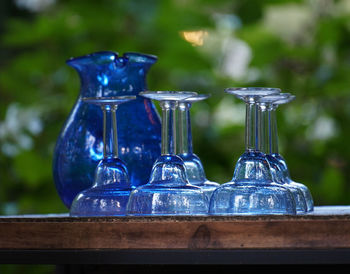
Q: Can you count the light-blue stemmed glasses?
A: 6